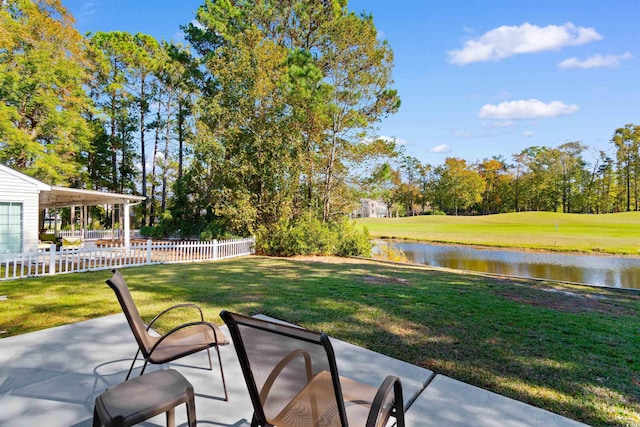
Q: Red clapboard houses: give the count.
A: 0